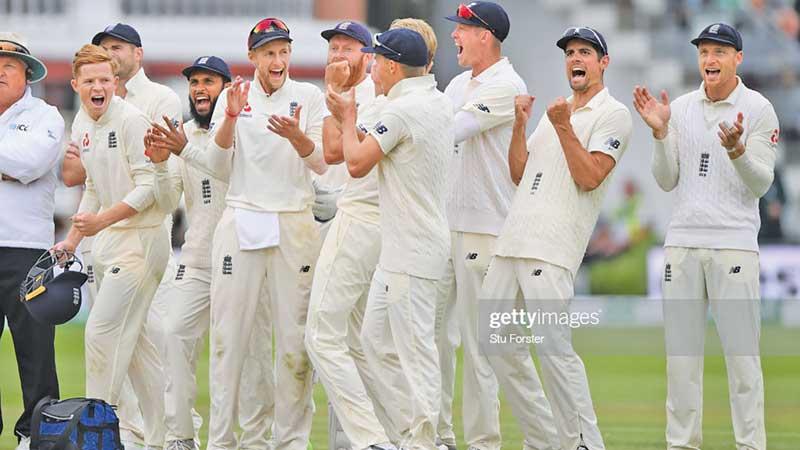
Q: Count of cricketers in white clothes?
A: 10